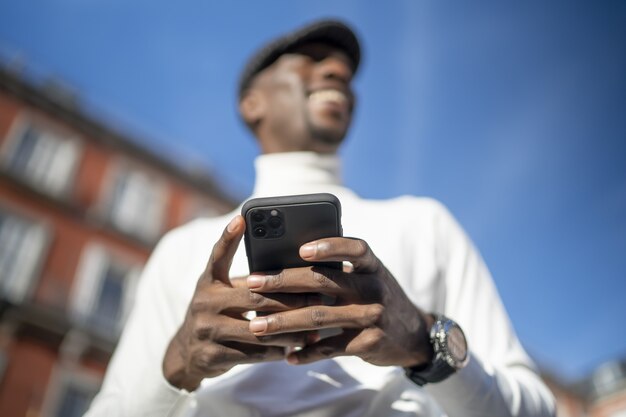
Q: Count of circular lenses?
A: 3